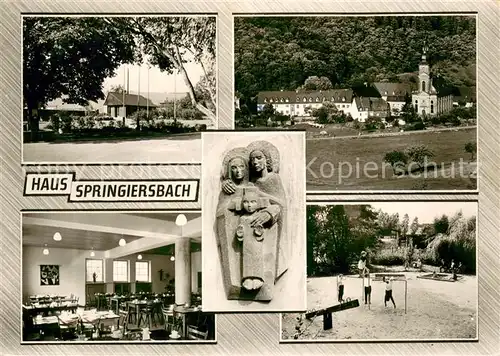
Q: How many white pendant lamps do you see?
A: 7